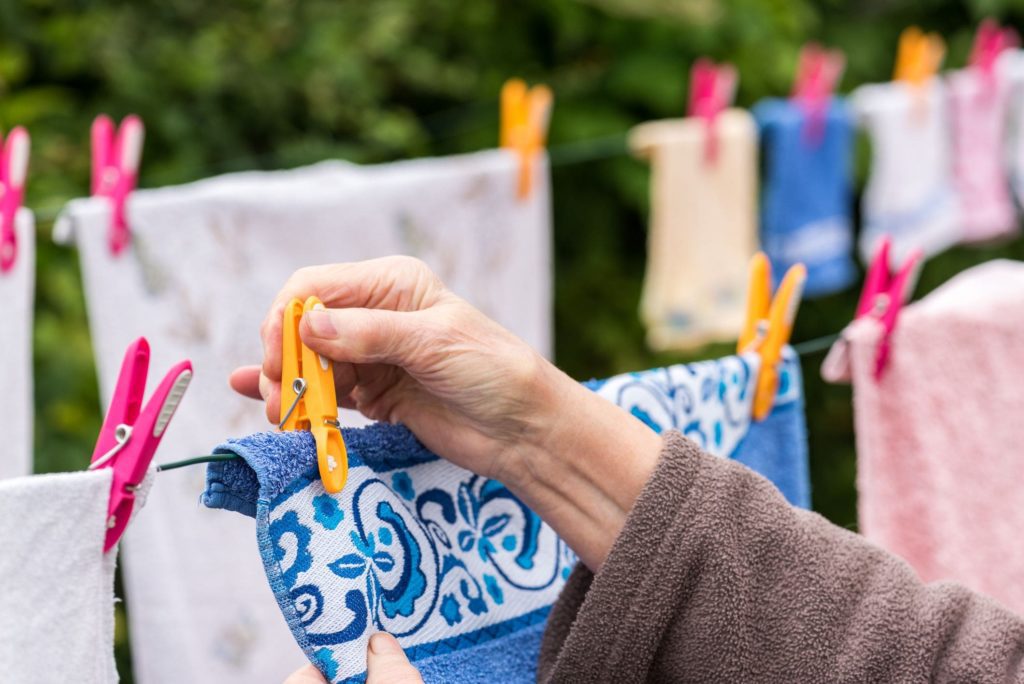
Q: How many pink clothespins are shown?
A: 7